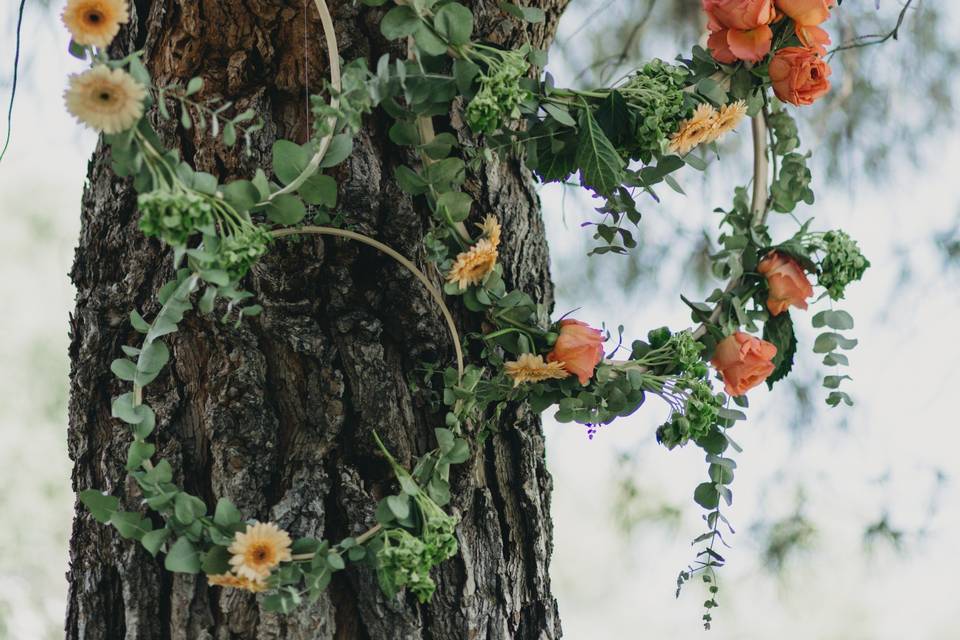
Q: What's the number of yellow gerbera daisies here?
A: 9